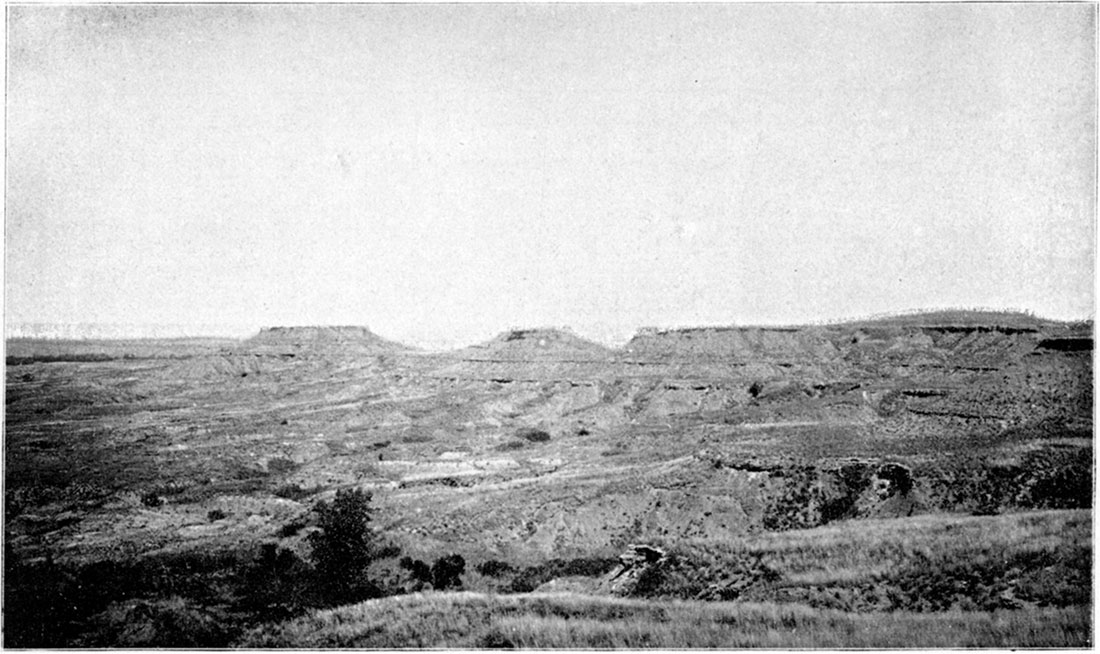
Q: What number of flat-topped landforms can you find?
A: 3